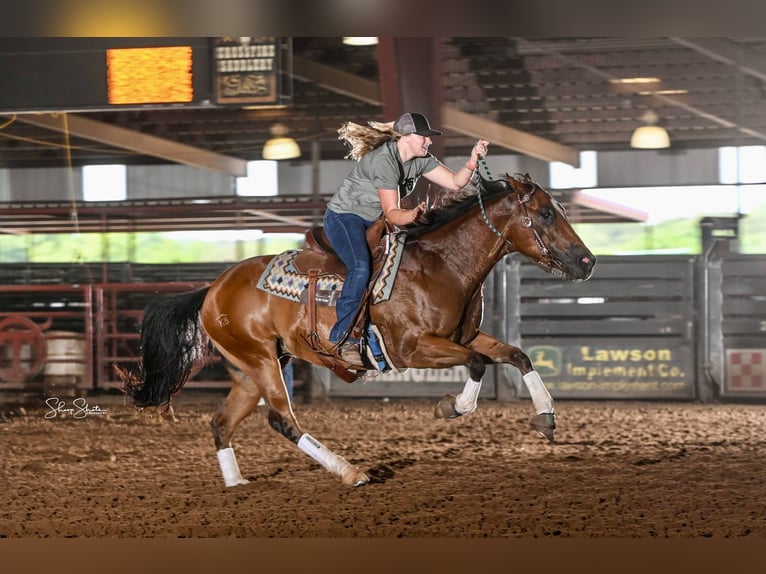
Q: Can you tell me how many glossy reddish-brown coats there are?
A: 1